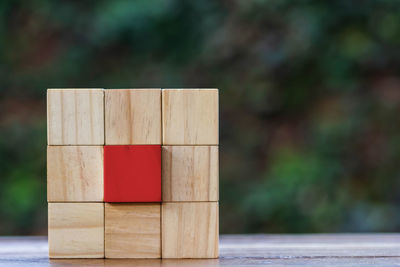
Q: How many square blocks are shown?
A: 9